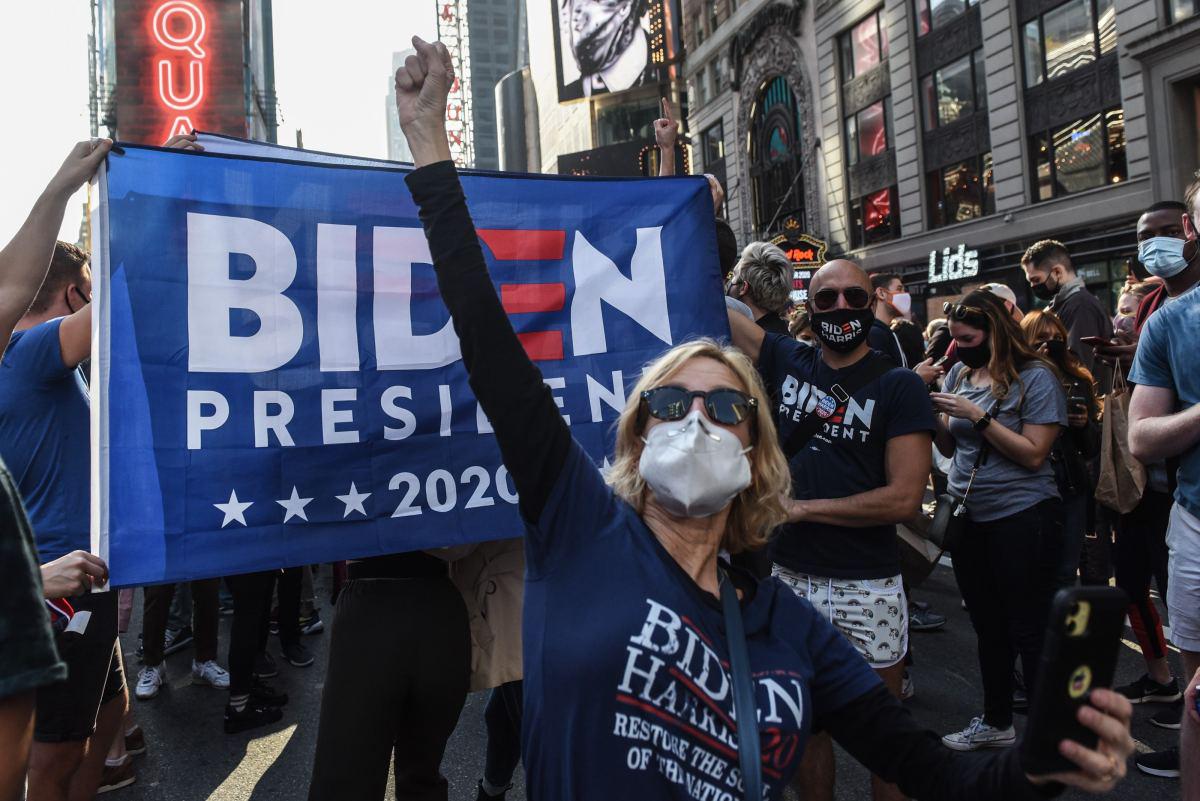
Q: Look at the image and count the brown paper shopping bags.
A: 1